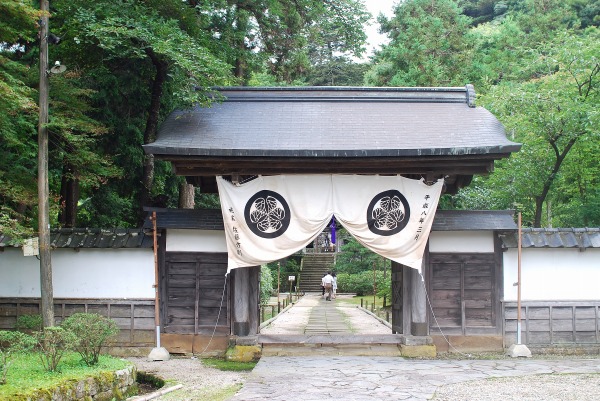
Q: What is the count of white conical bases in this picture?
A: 2